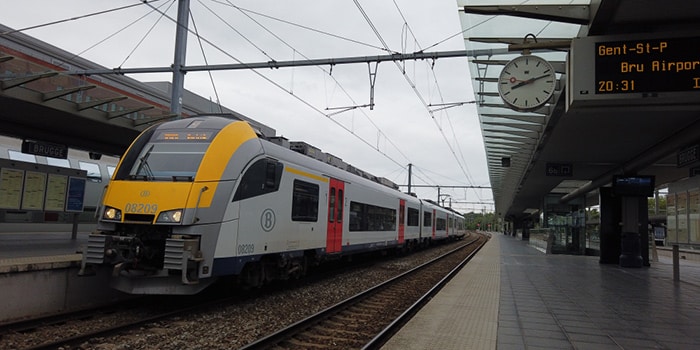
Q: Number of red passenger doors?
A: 4